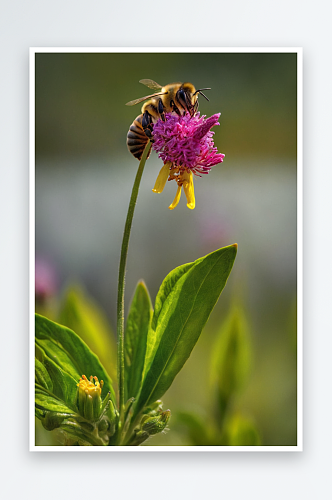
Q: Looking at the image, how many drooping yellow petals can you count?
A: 3